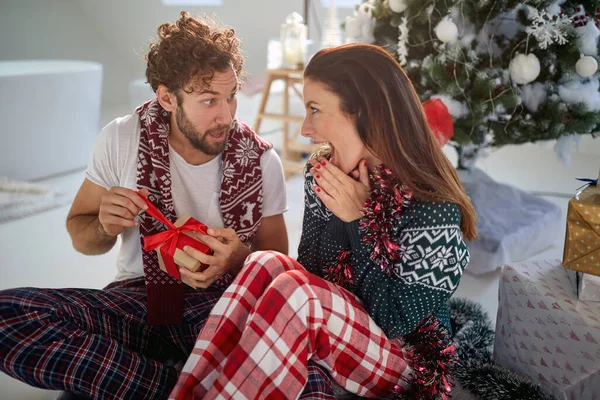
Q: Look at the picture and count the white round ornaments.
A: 4